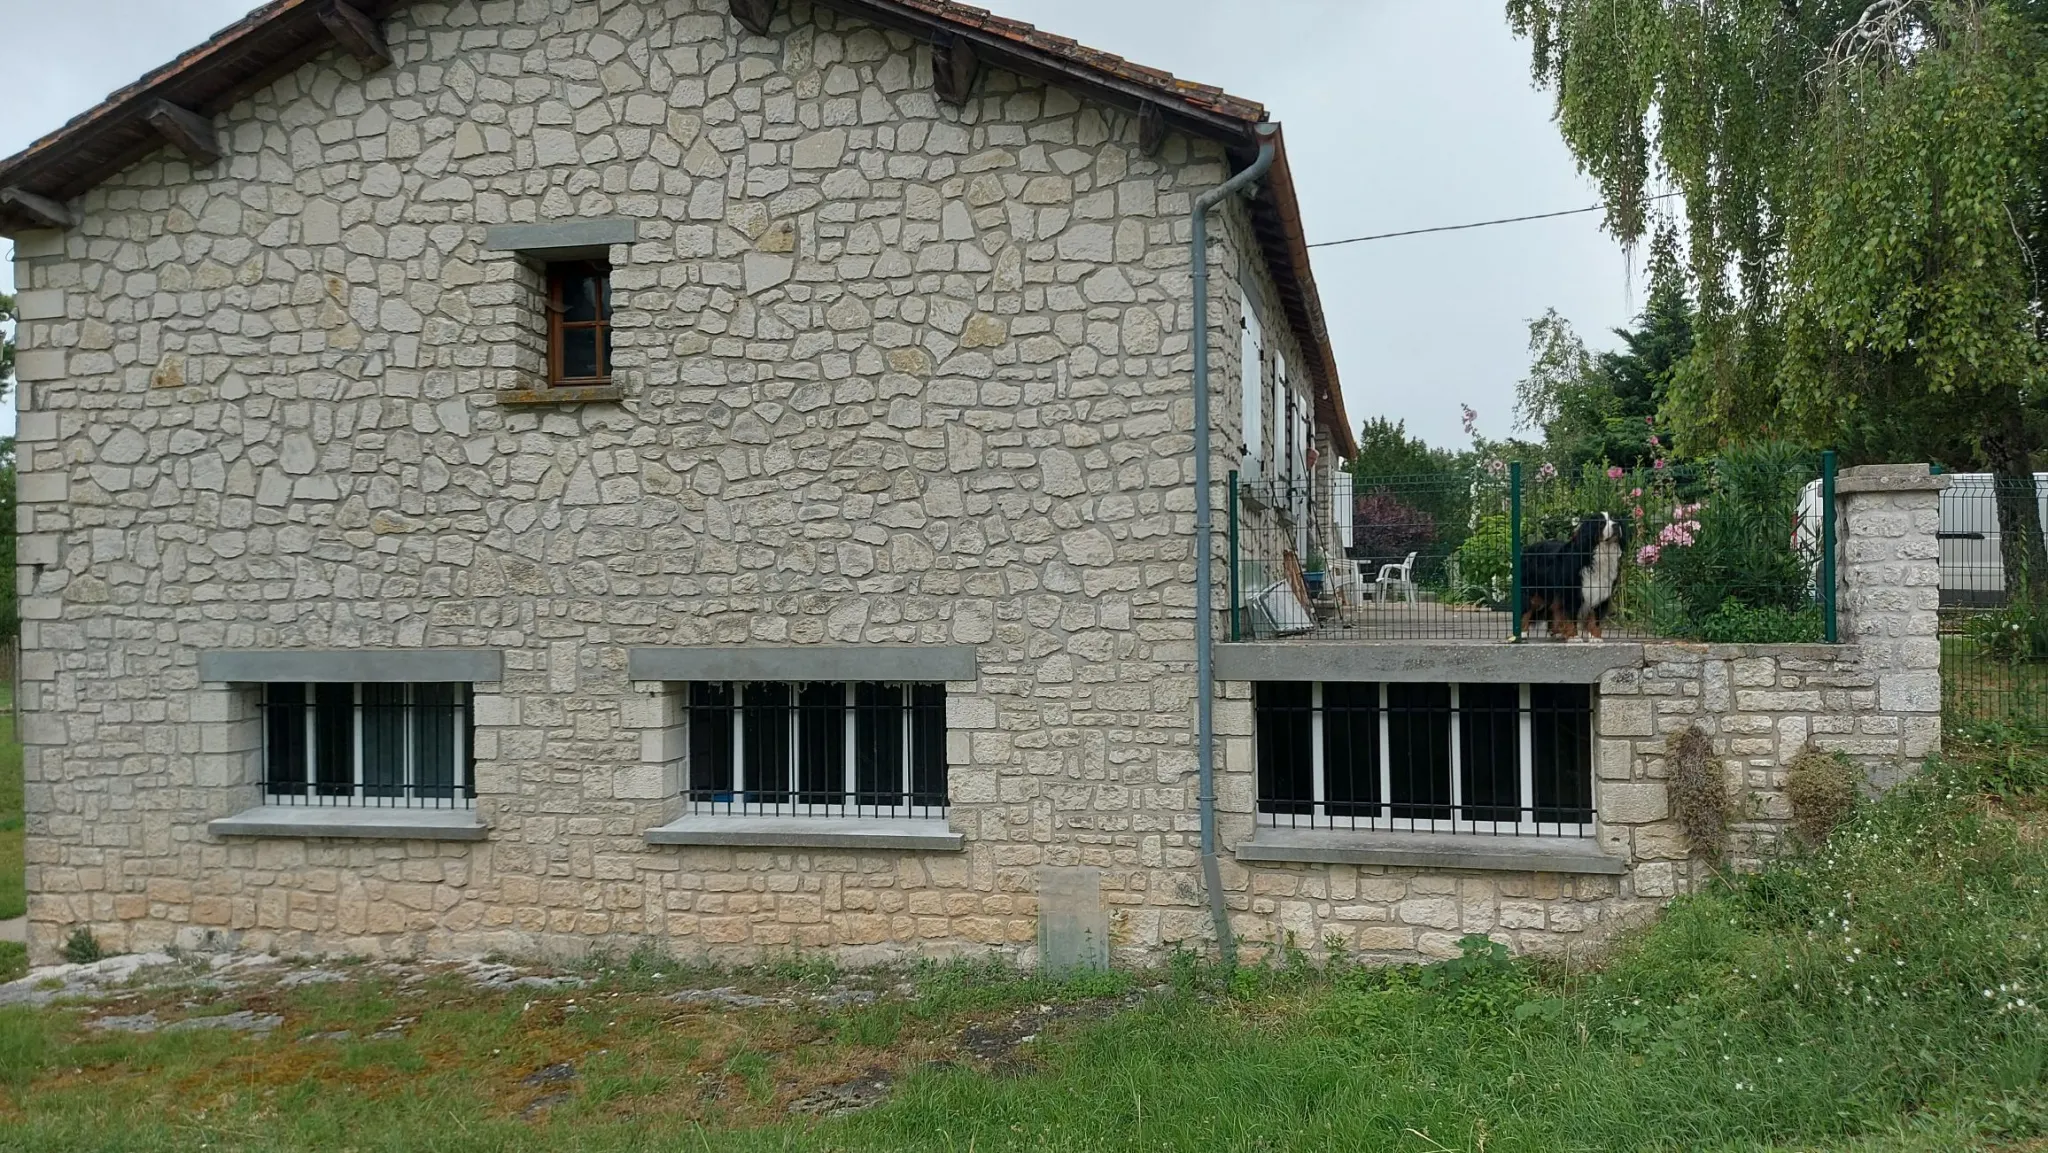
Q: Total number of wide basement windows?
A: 3